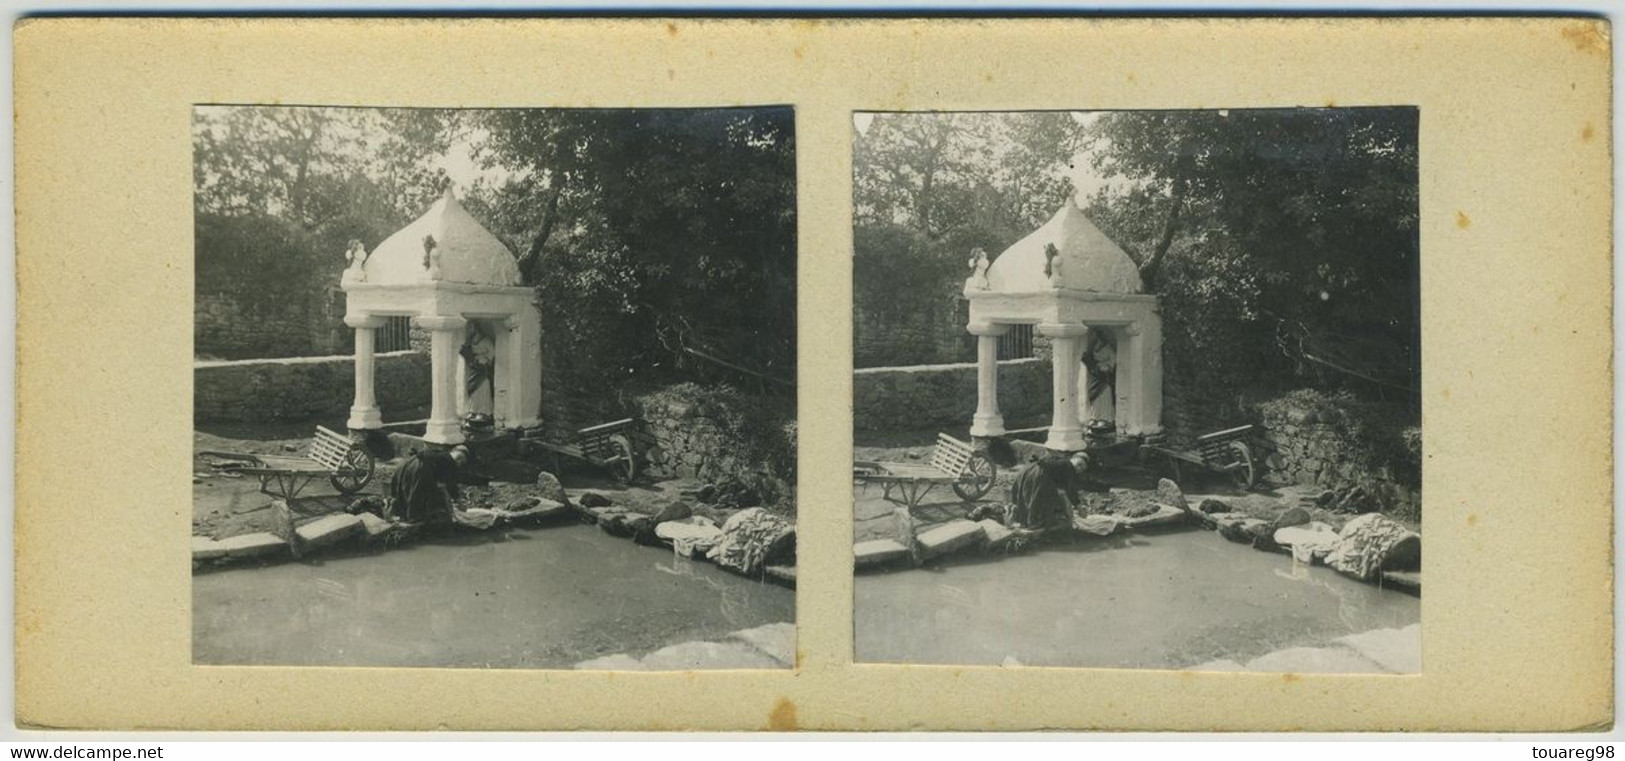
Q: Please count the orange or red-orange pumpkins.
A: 0